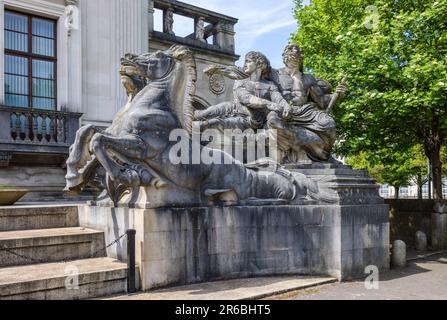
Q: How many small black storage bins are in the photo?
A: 0